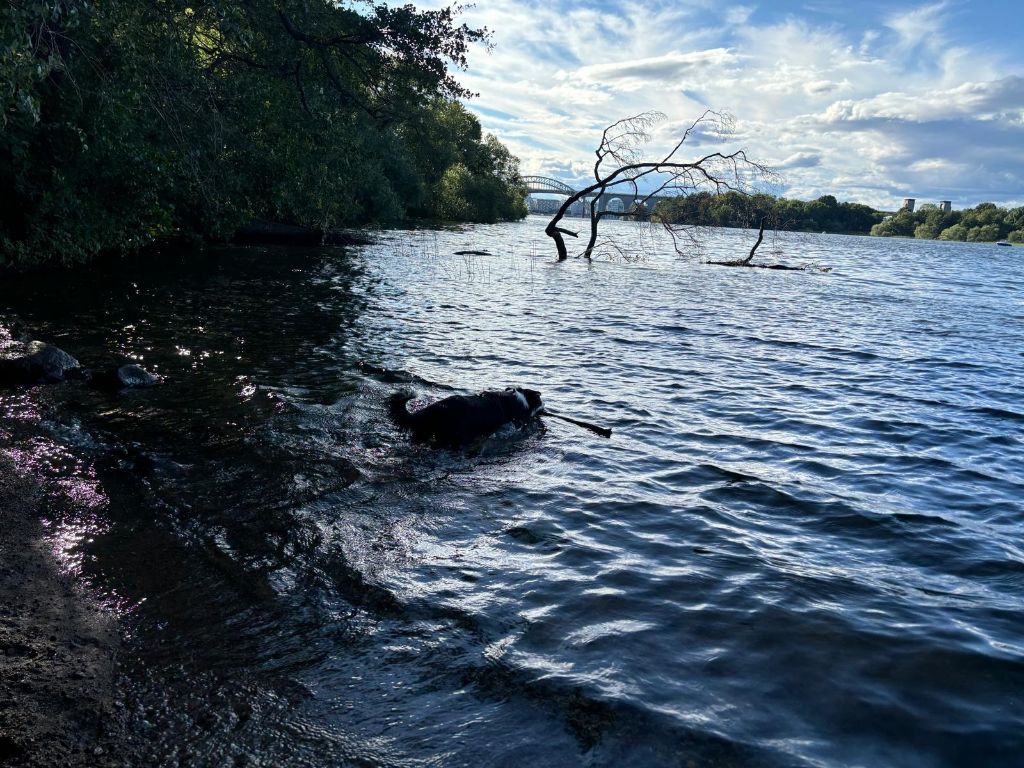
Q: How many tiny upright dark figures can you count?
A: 0